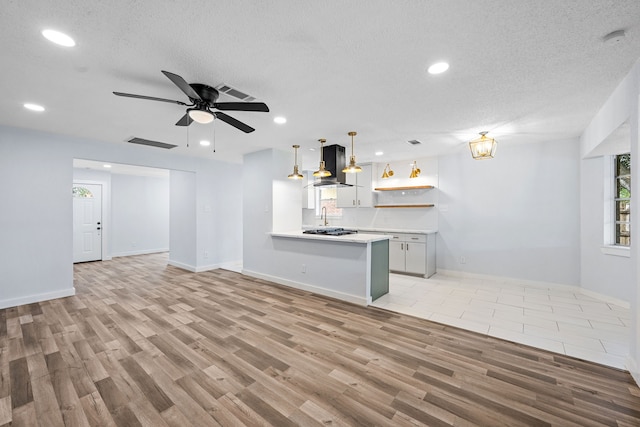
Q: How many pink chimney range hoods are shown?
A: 0